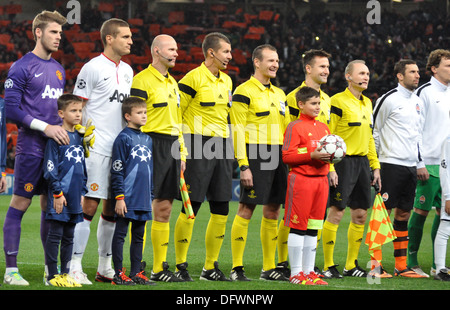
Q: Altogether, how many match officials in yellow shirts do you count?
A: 5